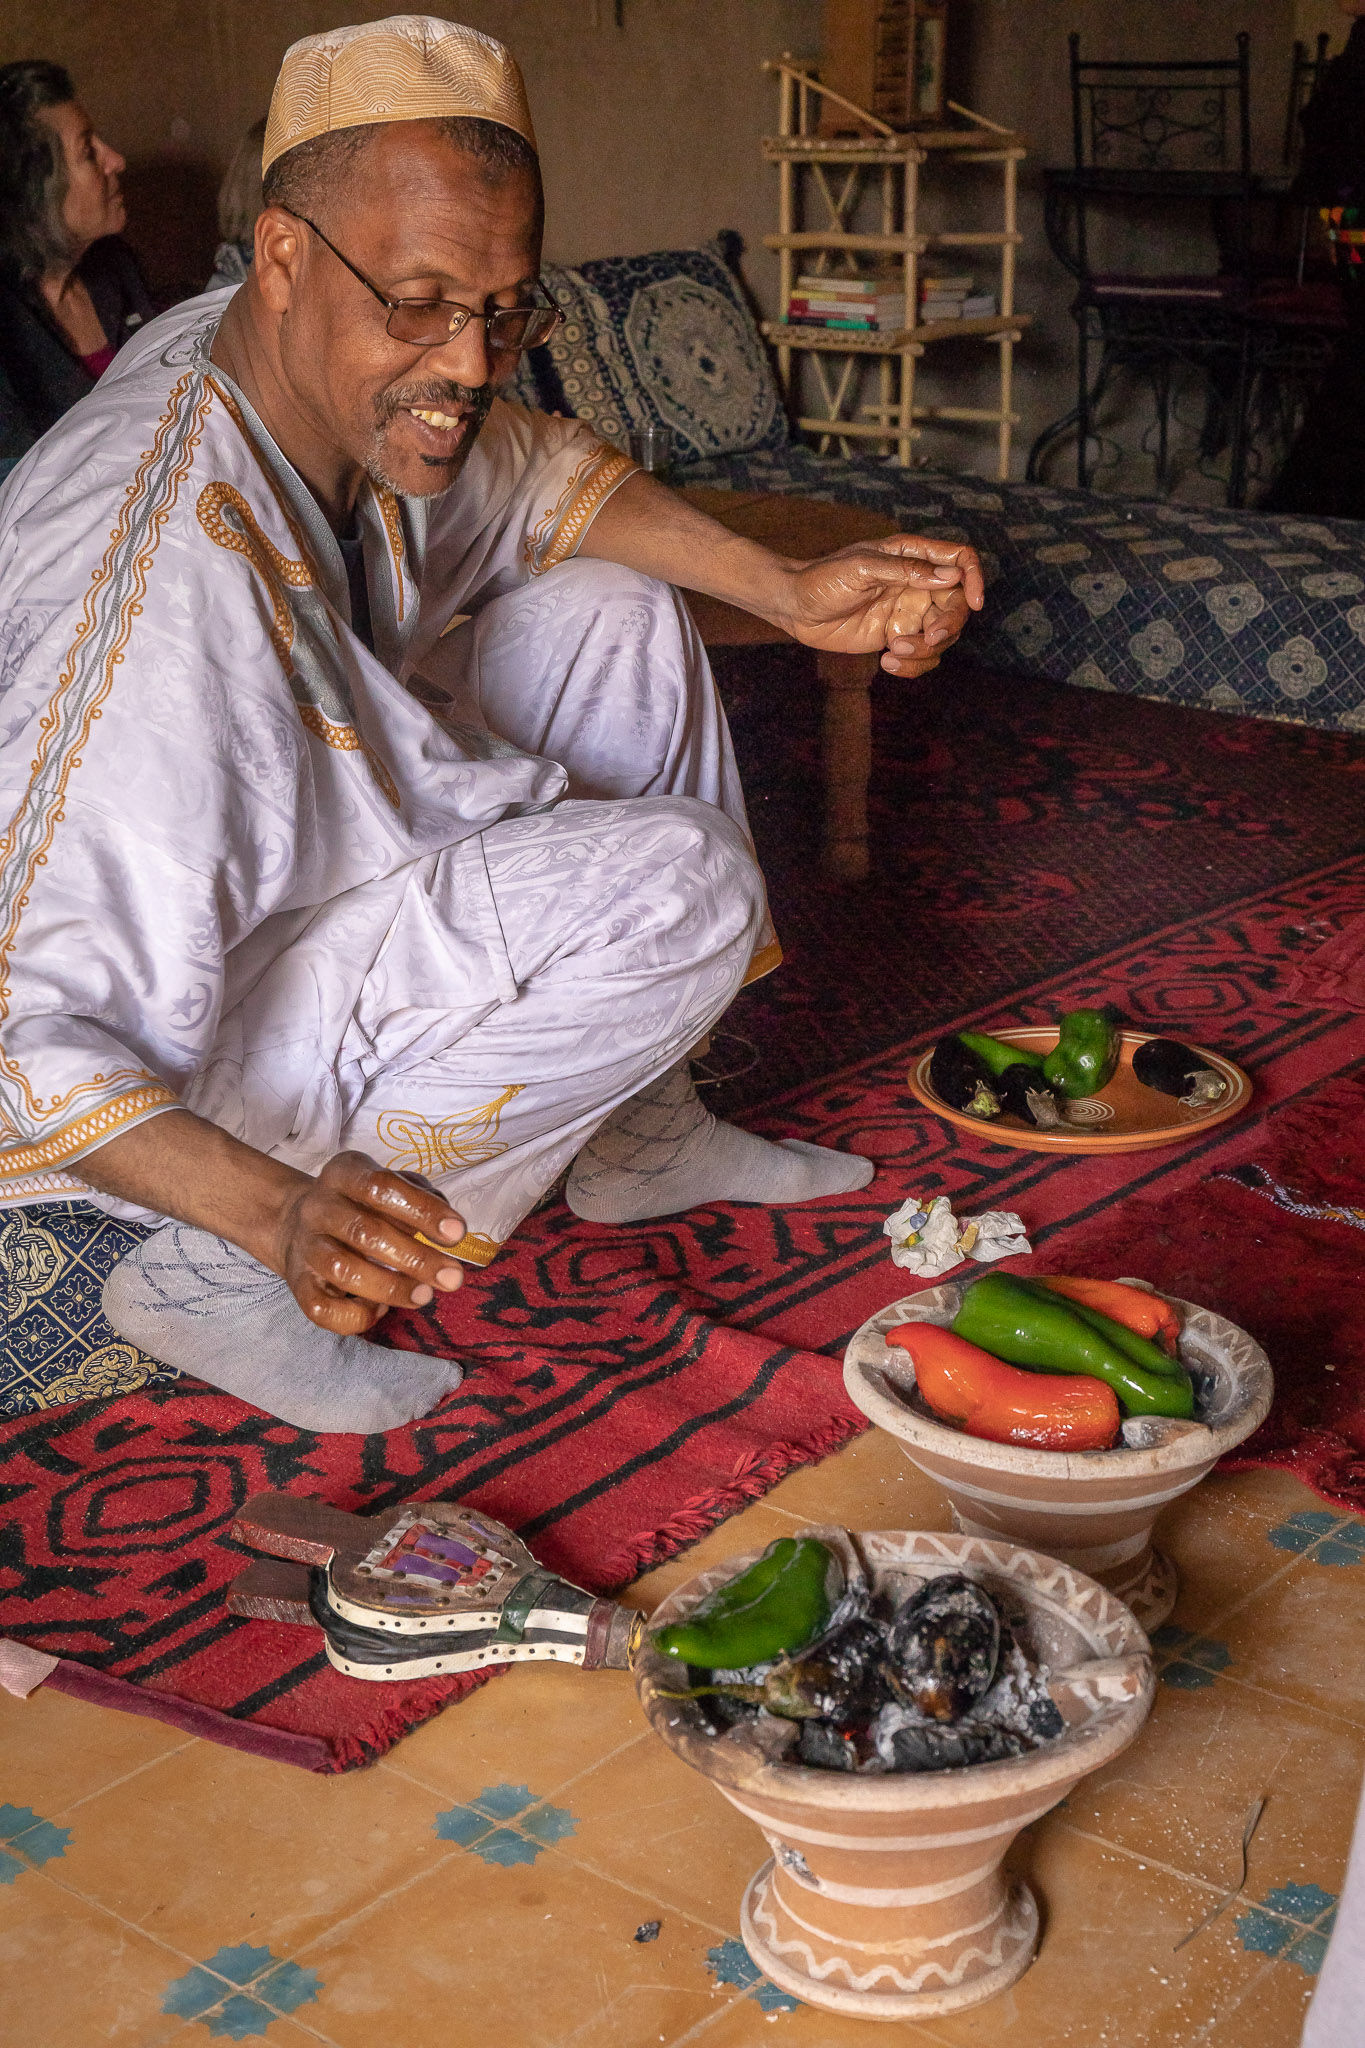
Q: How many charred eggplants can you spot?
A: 2